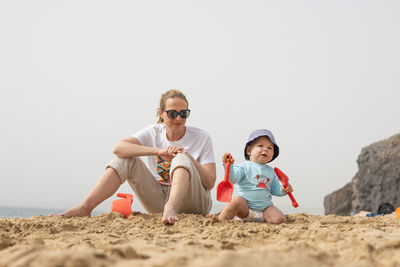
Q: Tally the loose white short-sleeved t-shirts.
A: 1